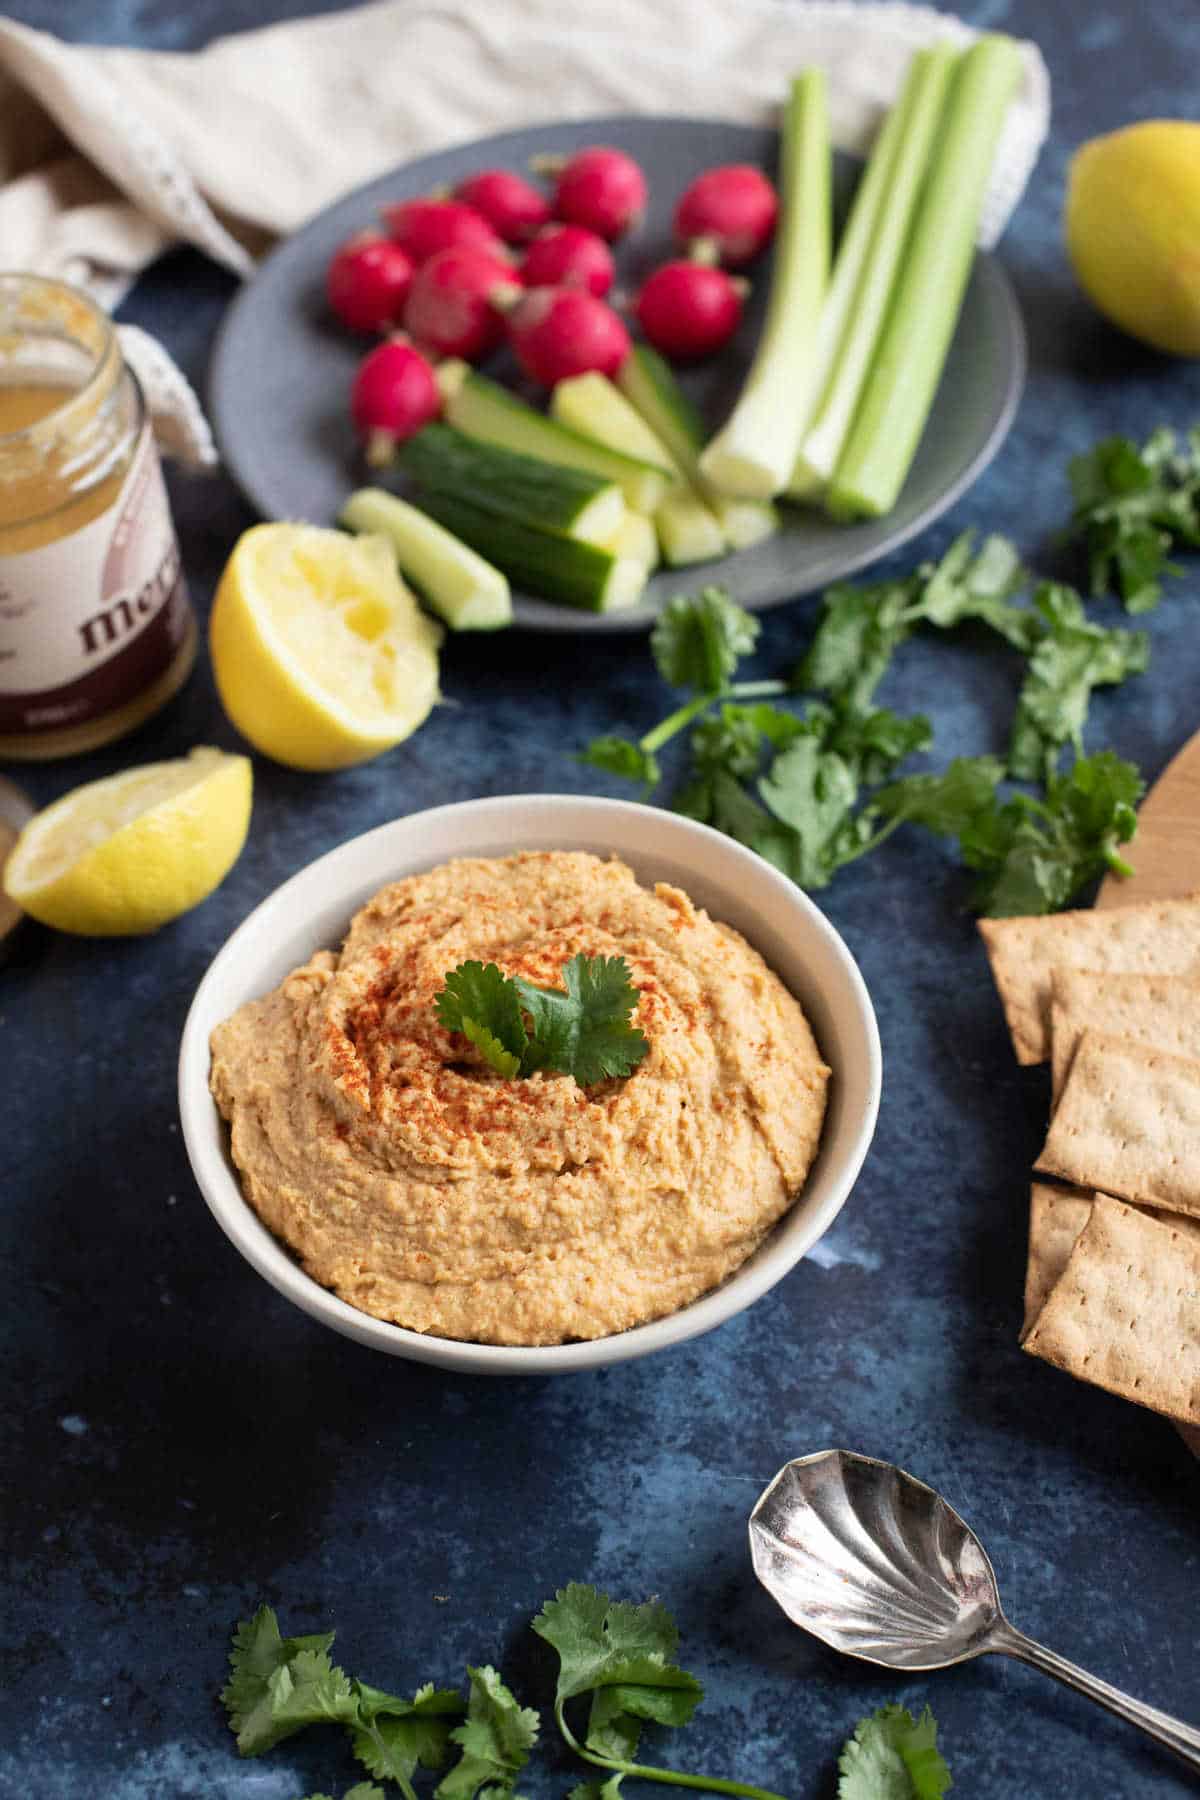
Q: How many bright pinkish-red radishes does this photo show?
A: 10